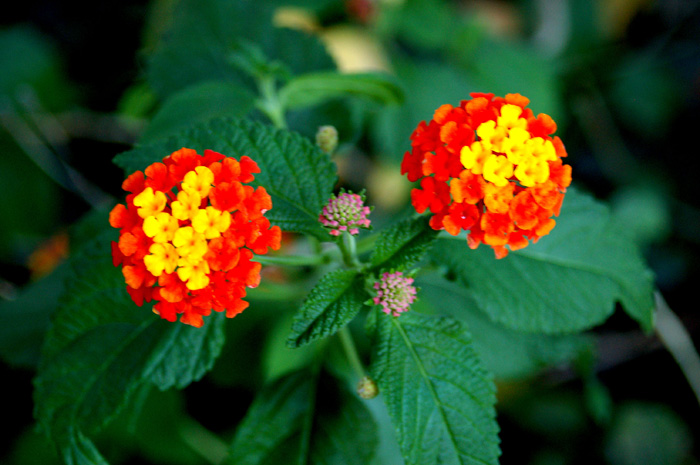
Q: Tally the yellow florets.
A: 15